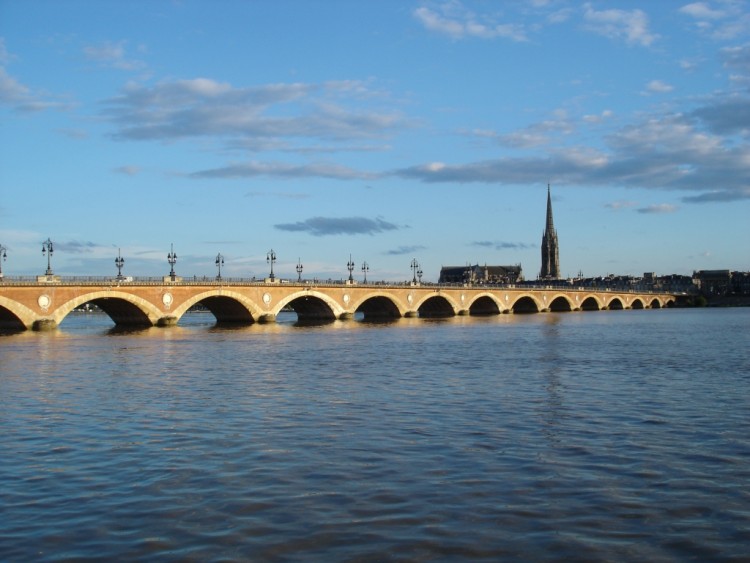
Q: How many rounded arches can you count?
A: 14